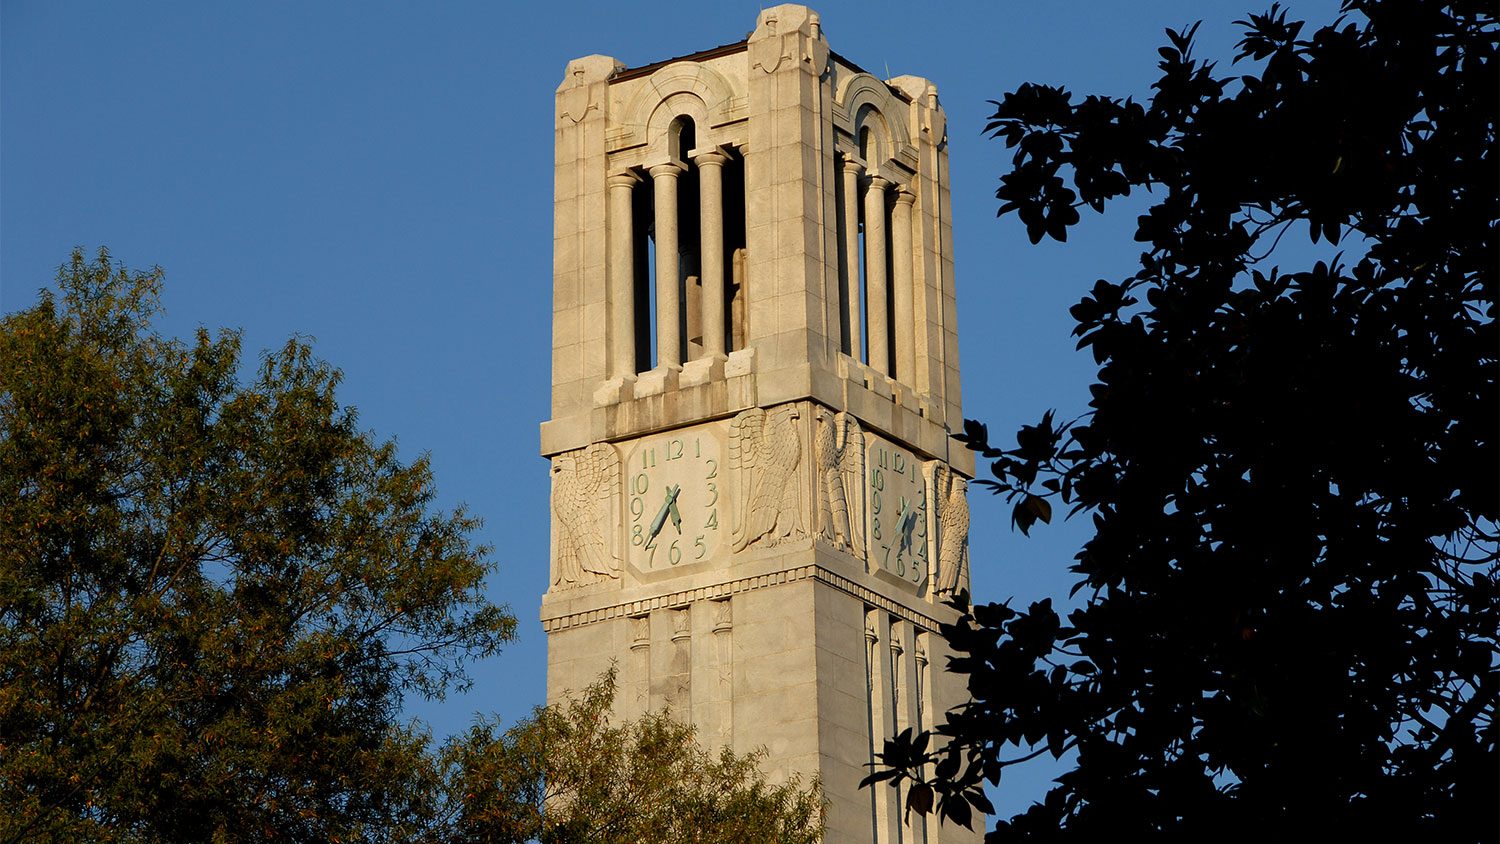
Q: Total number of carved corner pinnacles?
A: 3